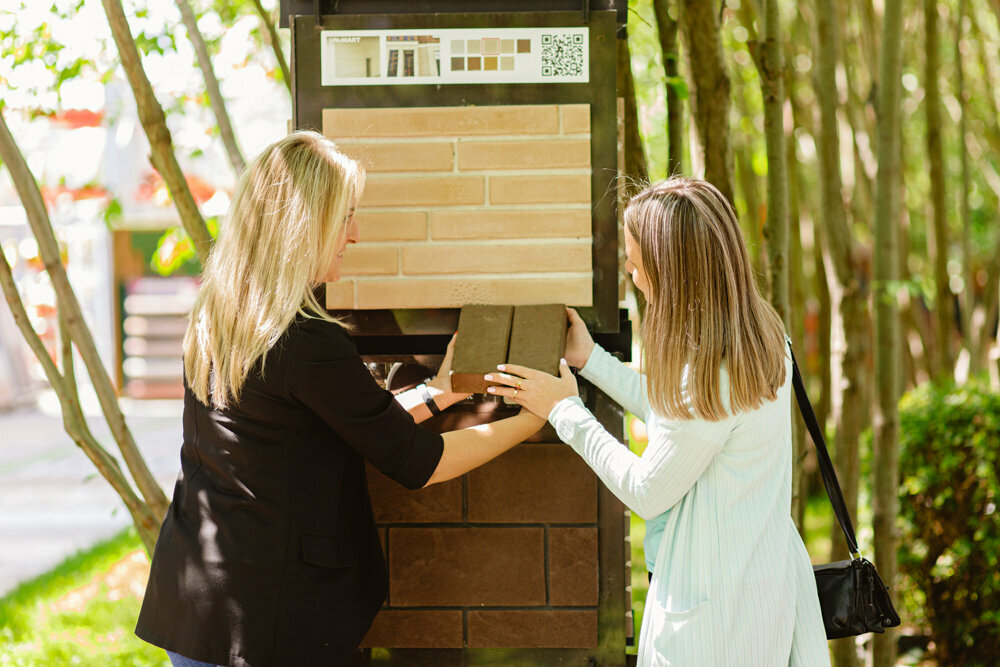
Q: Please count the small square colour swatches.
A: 9